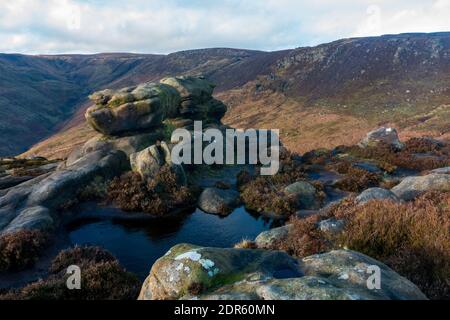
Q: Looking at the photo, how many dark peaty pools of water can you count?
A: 1